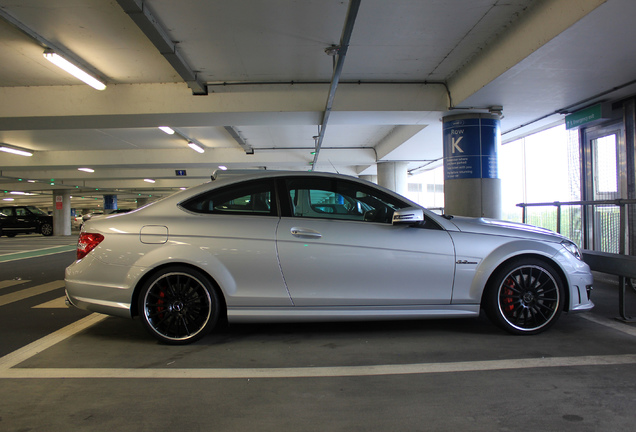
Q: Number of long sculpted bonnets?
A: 1